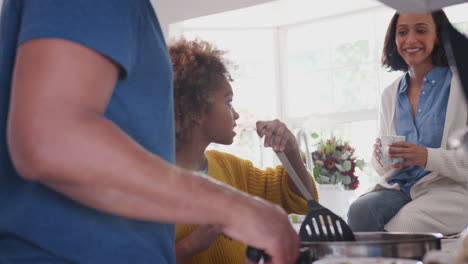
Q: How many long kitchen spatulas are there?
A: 1